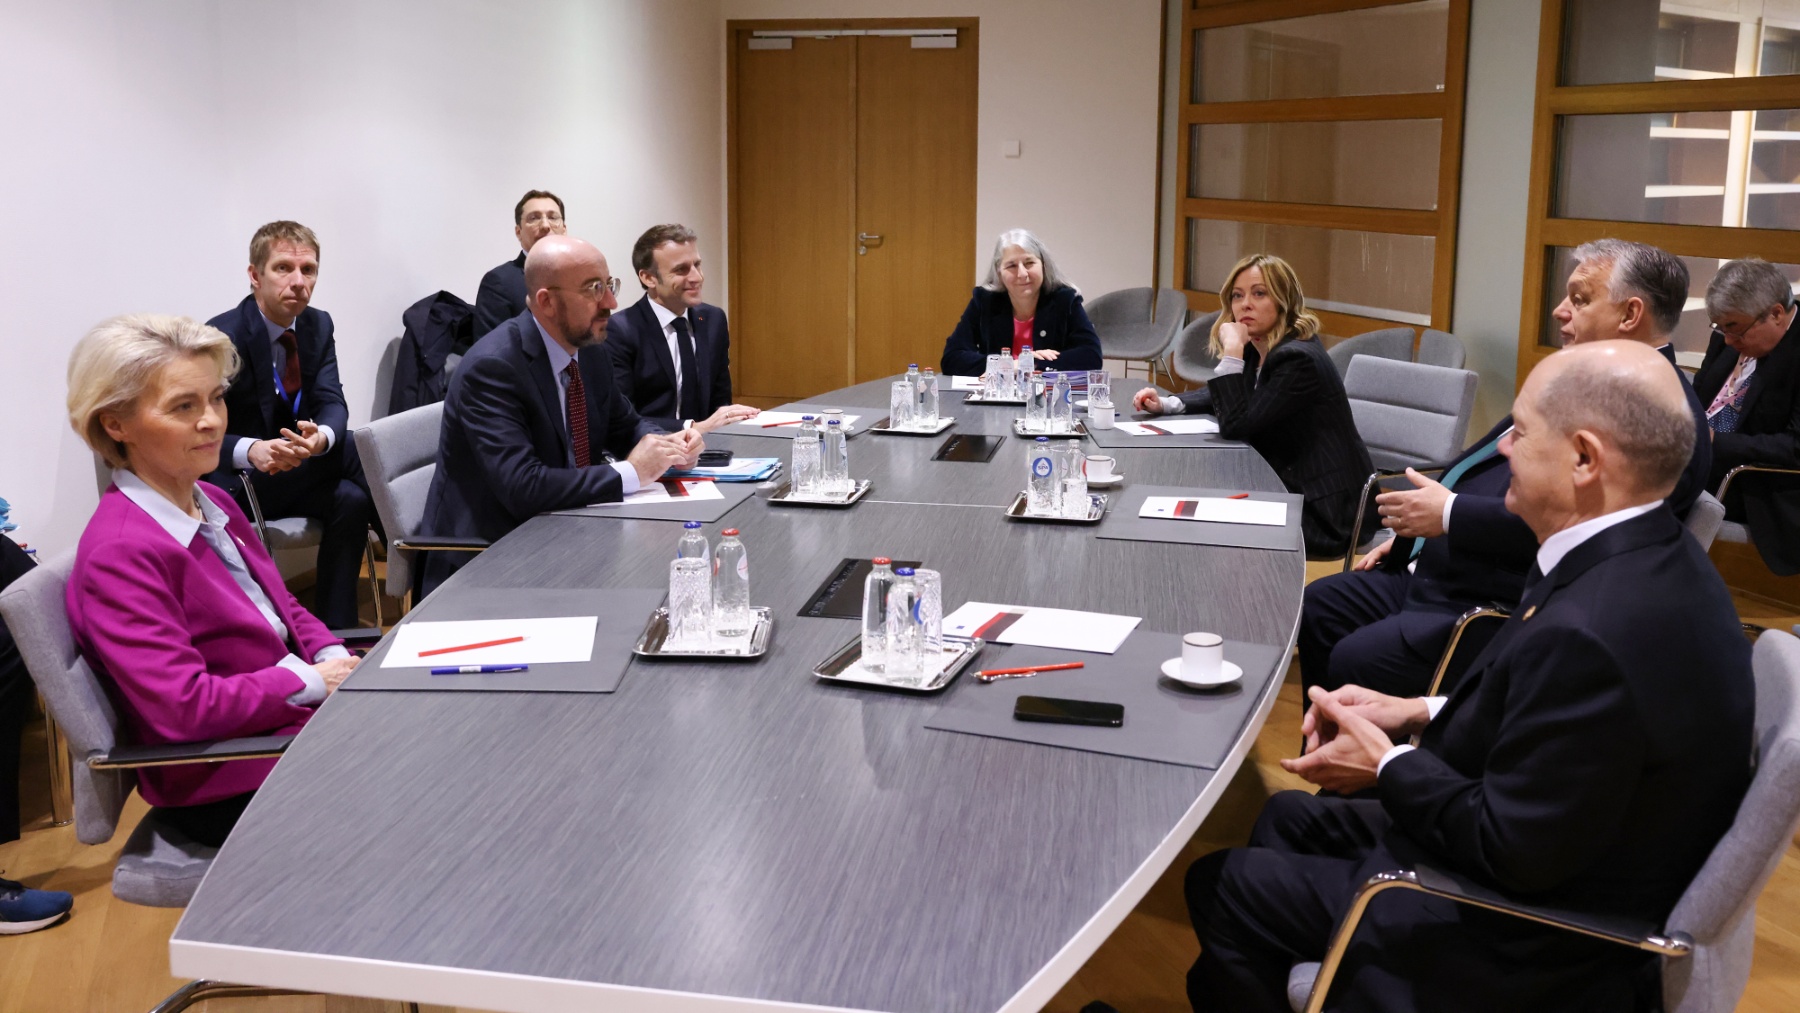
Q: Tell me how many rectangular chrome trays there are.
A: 7